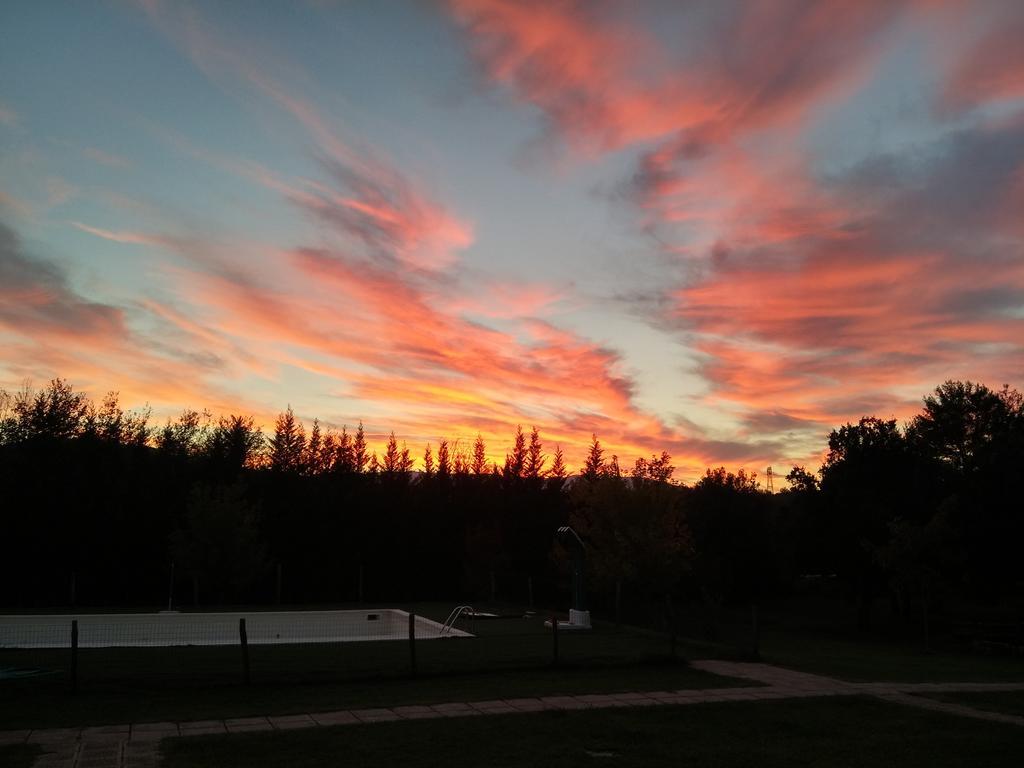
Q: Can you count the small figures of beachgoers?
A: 0